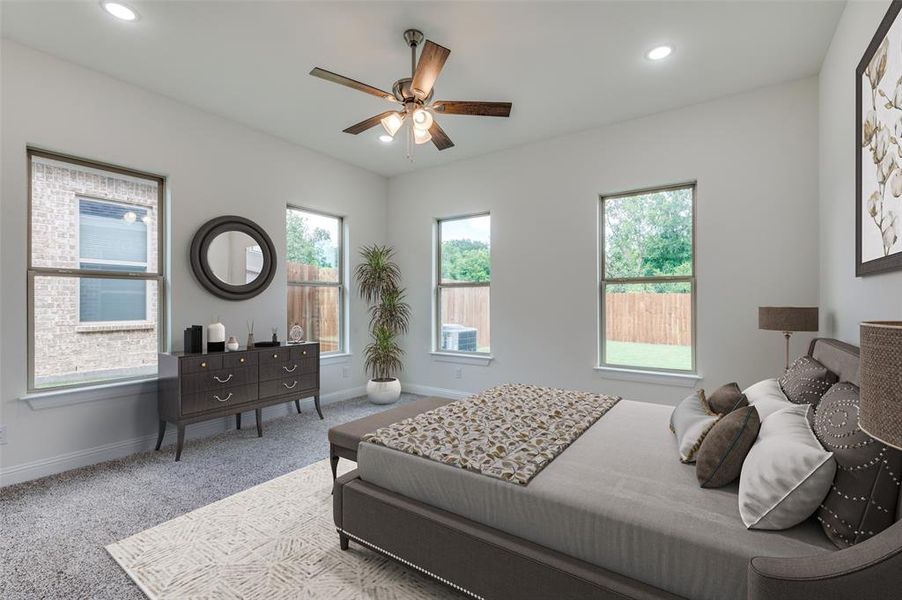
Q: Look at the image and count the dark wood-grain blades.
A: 5